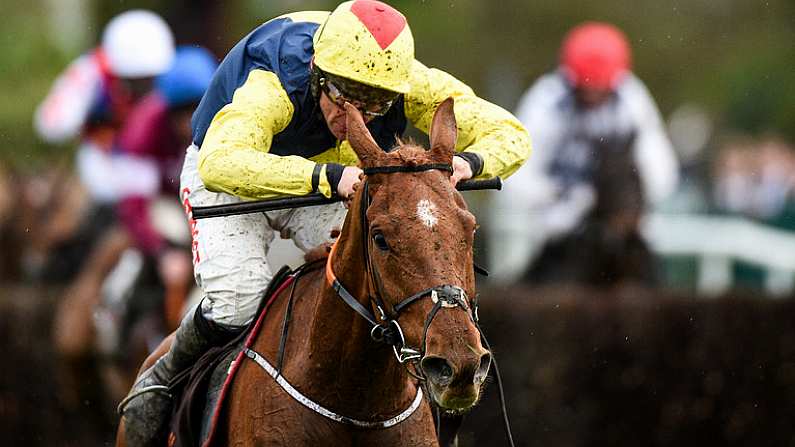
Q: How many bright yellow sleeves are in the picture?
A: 2